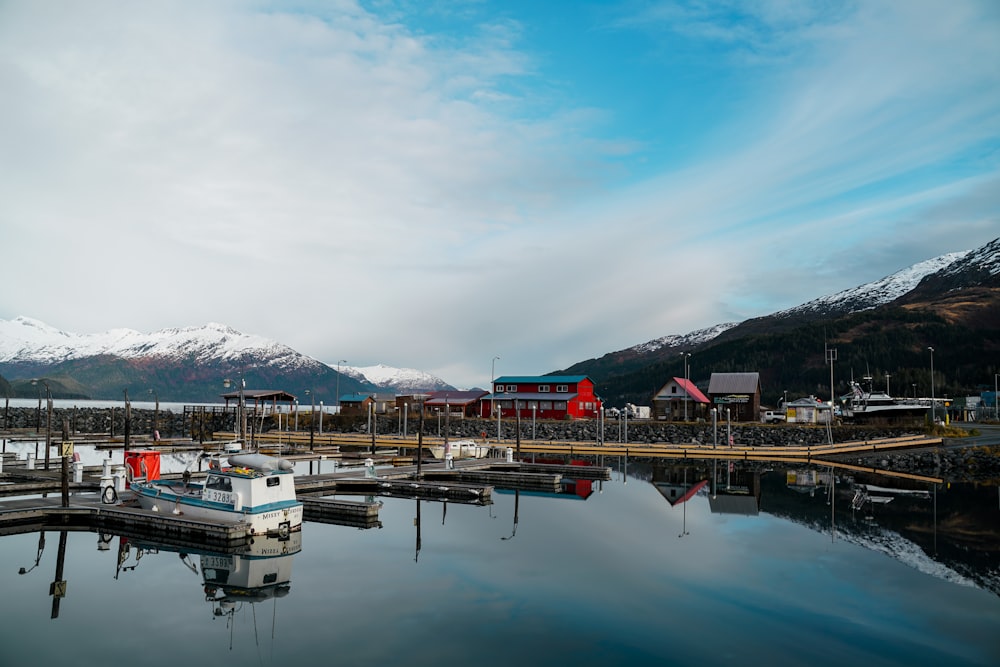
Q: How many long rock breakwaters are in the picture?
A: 1